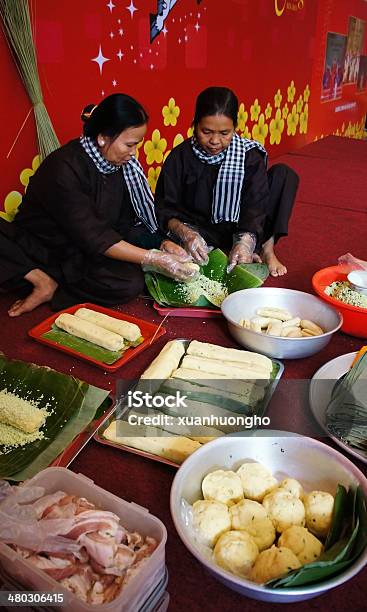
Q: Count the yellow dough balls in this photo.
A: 10